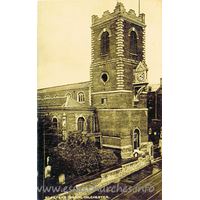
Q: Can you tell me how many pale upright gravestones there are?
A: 3